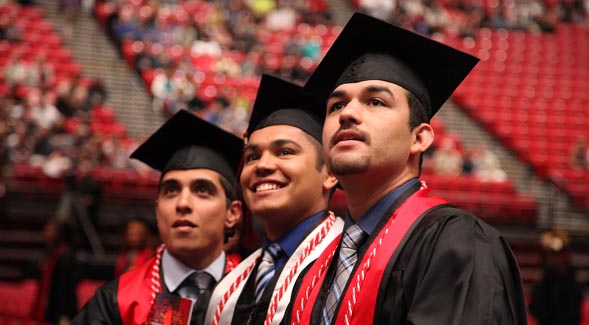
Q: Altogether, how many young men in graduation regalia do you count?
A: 3